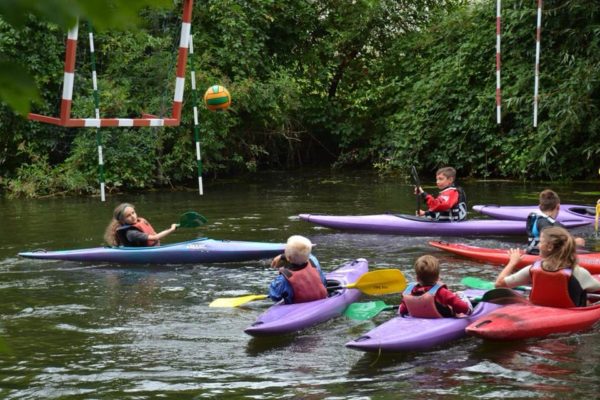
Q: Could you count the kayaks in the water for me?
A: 7